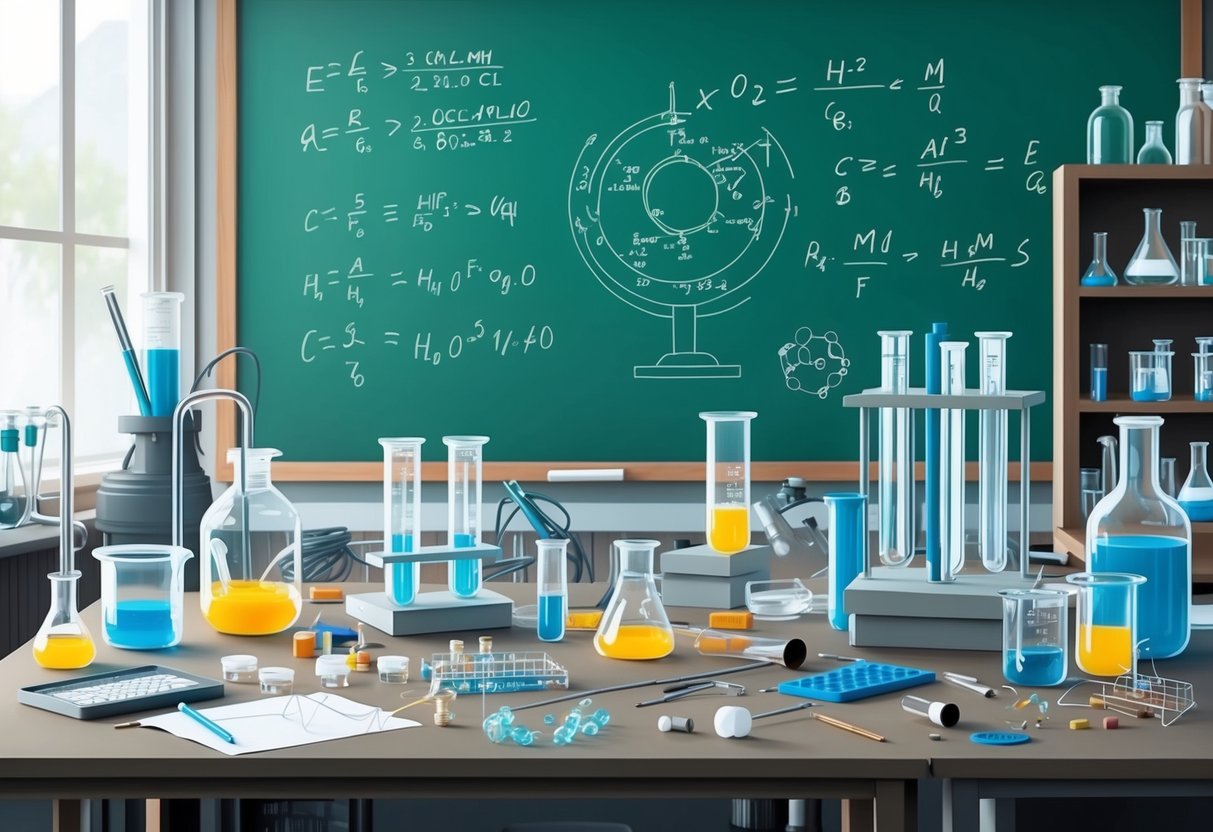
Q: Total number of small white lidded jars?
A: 4